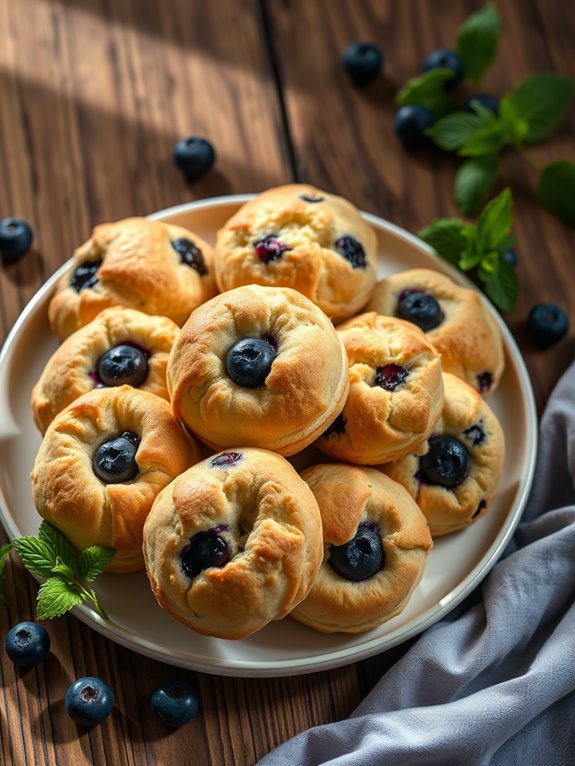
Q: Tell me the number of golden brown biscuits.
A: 10